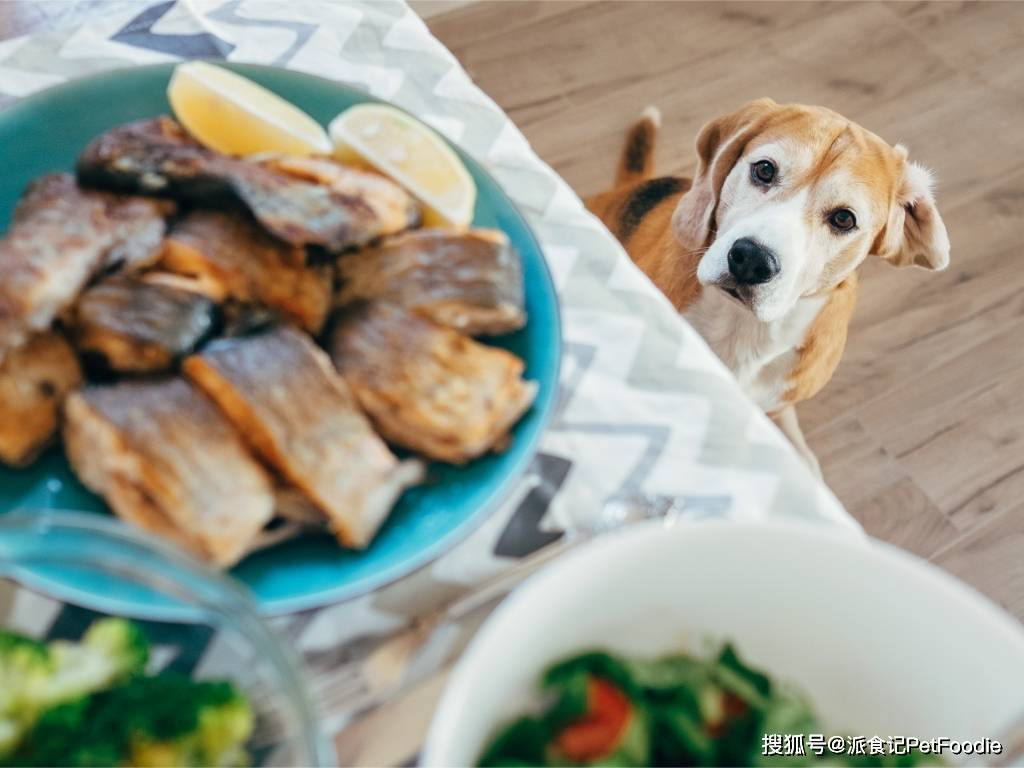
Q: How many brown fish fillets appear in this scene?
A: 9